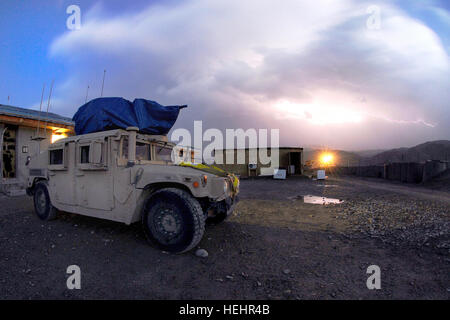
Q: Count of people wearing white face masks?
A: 0